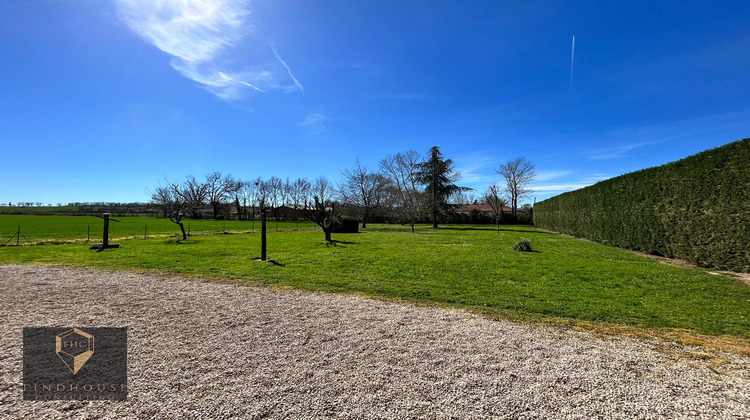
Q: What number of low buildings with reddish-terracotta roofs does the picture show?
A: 2